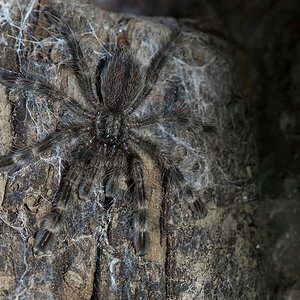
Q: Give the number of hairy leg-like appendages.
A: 10